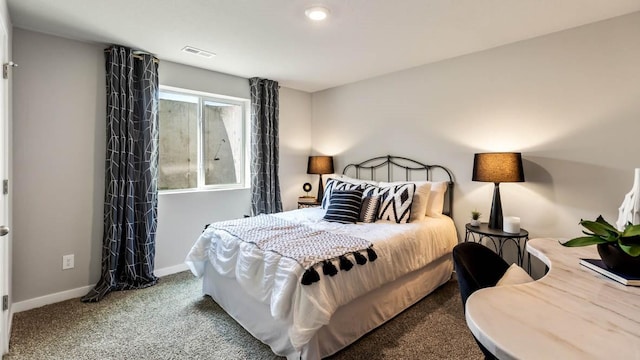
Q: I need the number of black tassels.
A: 5